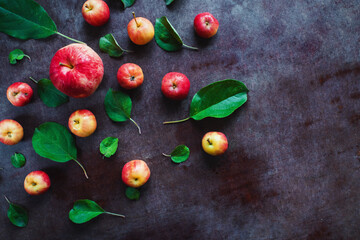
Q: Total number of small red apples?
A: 11